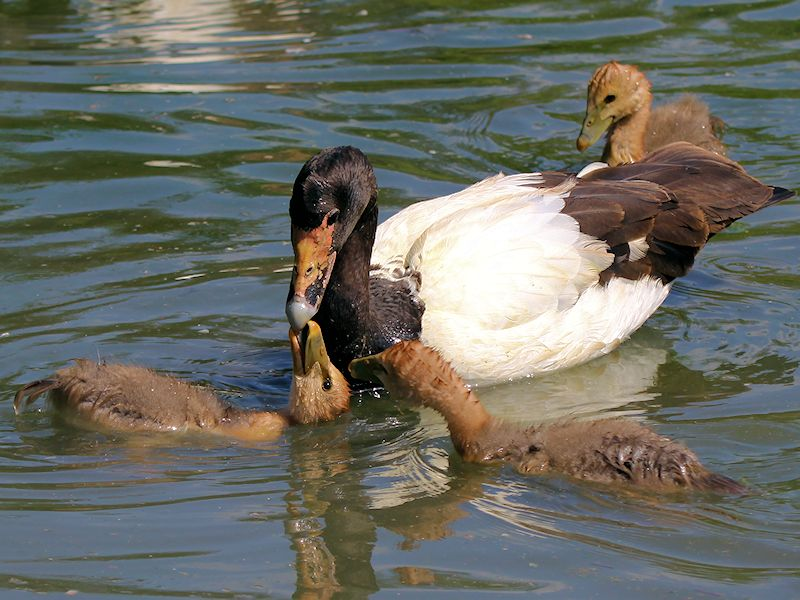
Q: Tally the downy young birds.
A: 3